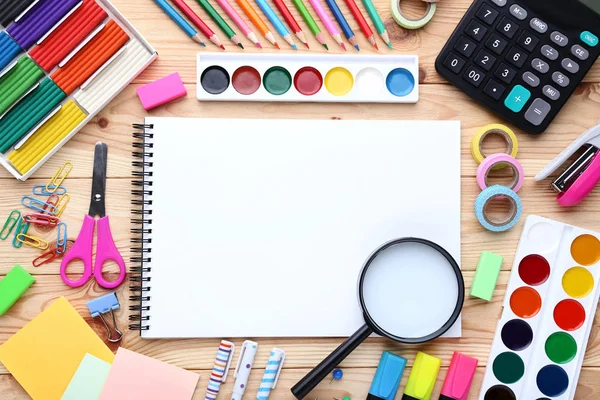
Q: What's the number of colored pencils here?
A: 12